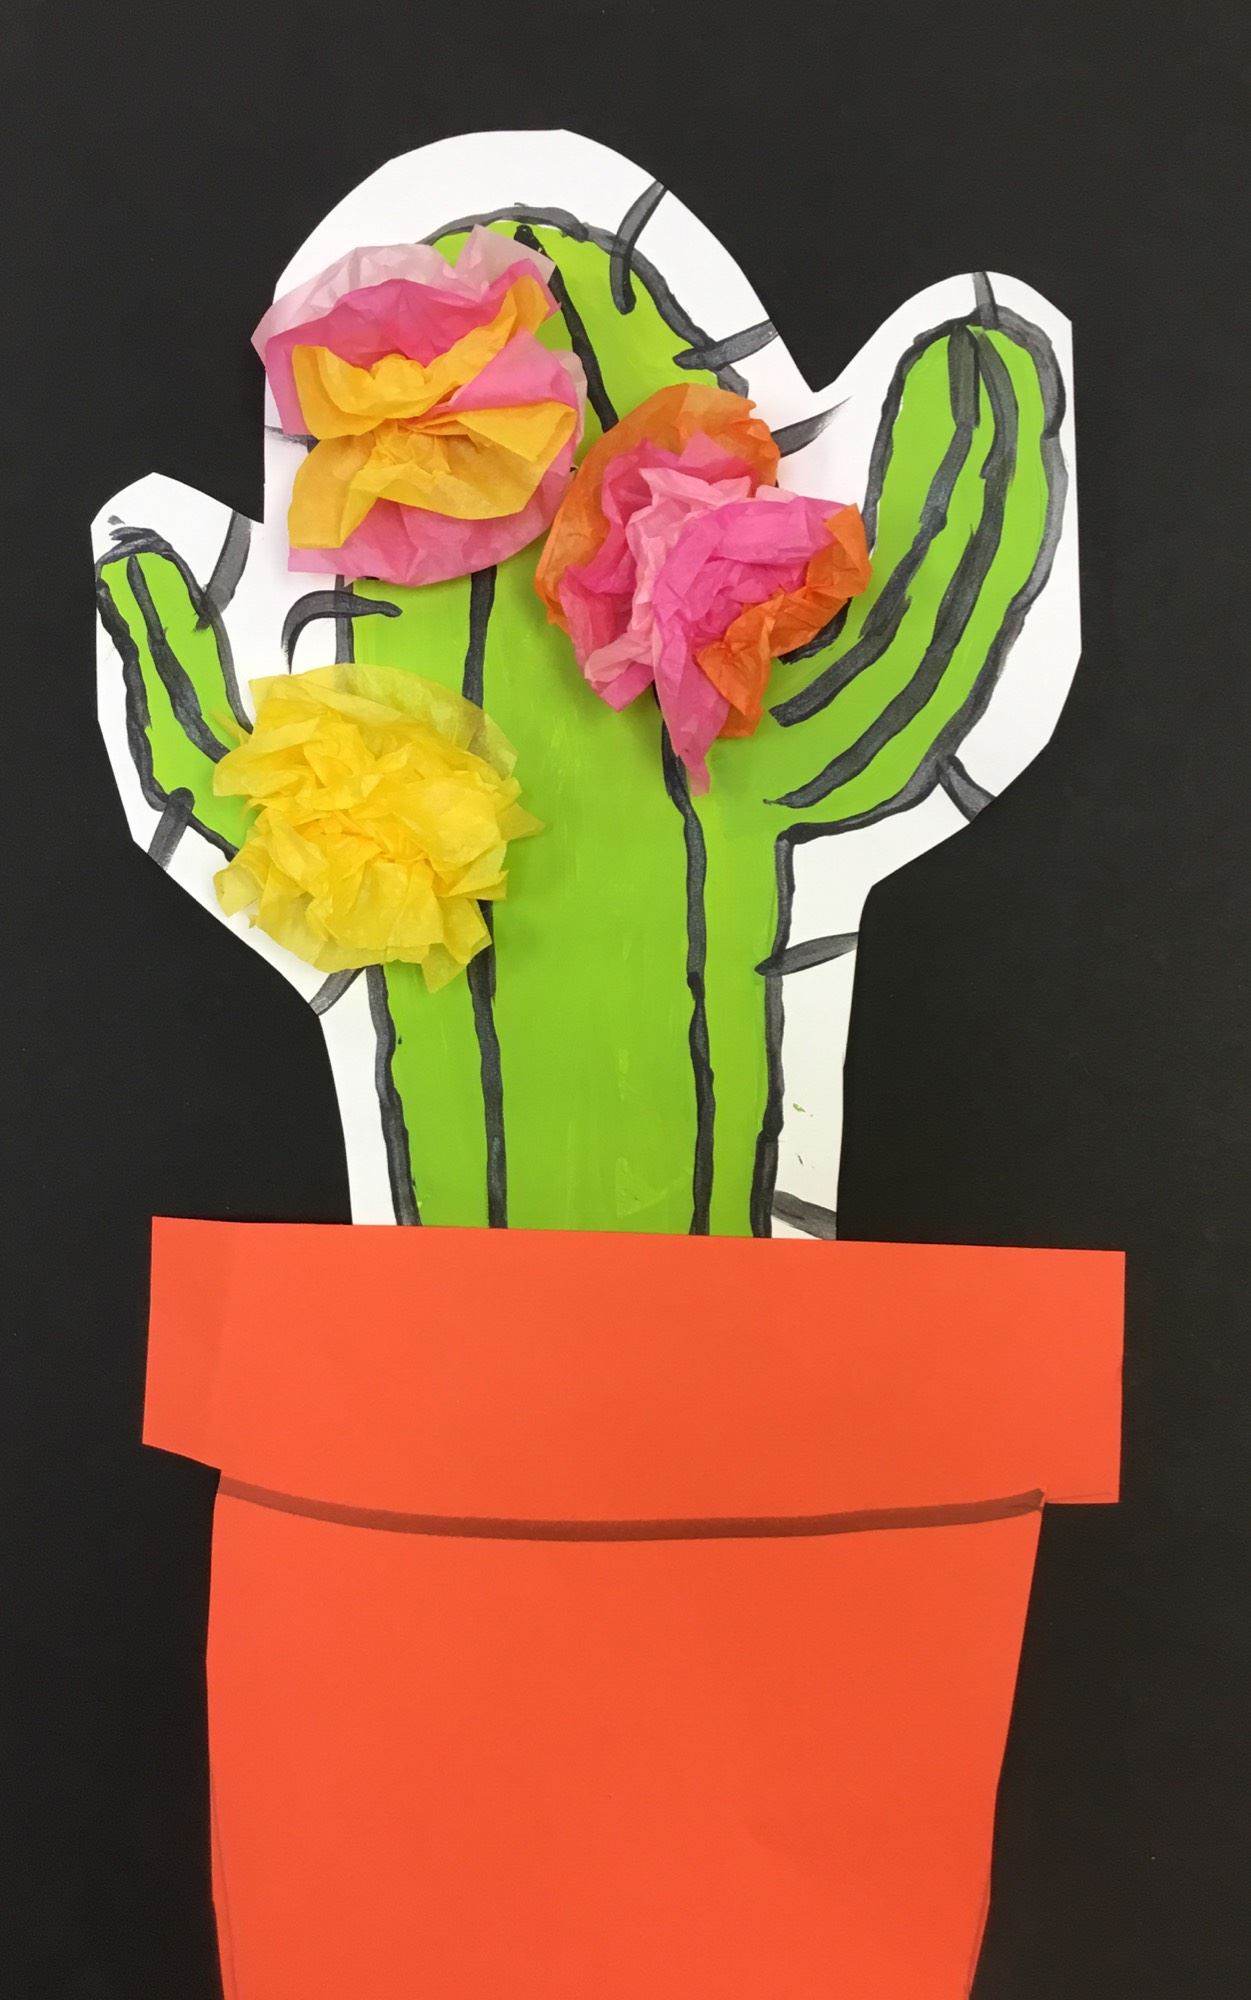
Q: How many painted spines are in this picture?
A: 12